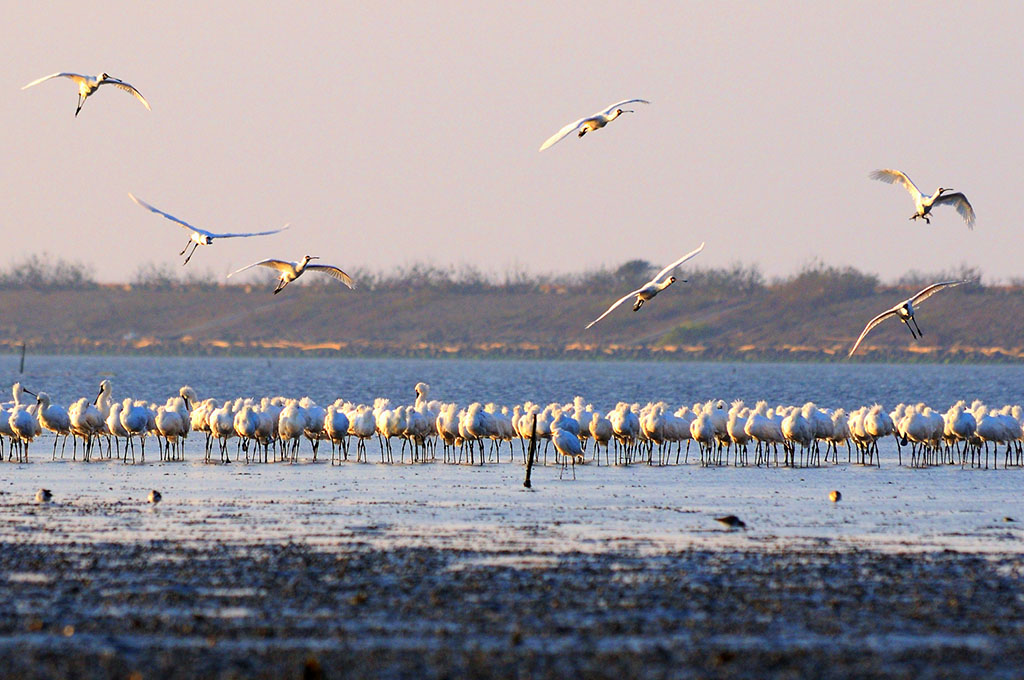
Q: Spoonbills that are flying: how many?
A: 7